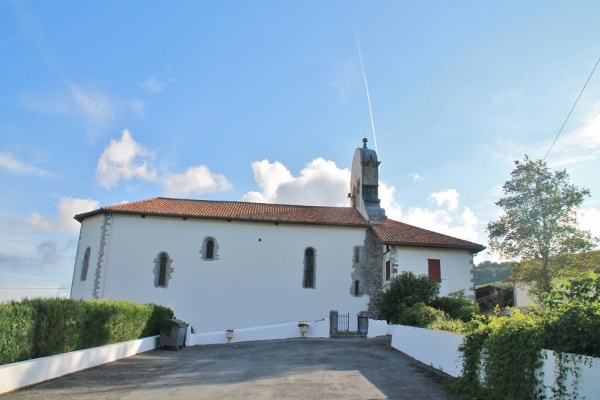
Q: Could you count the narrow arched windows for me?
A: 4